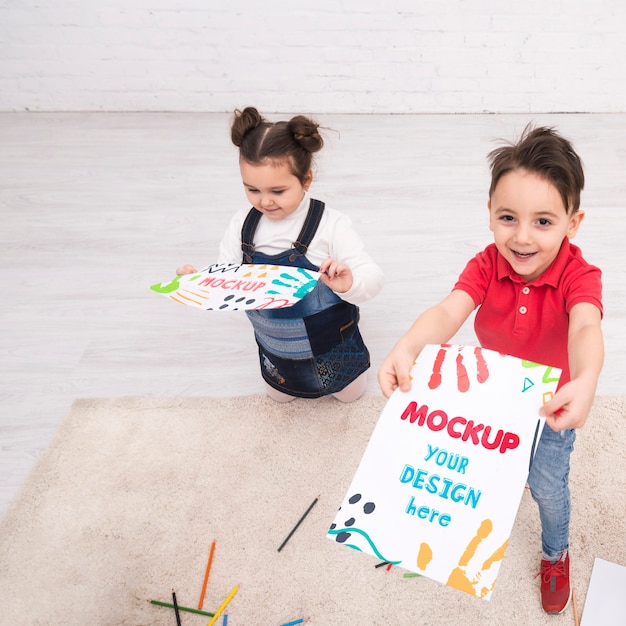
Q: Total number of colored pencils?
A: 11